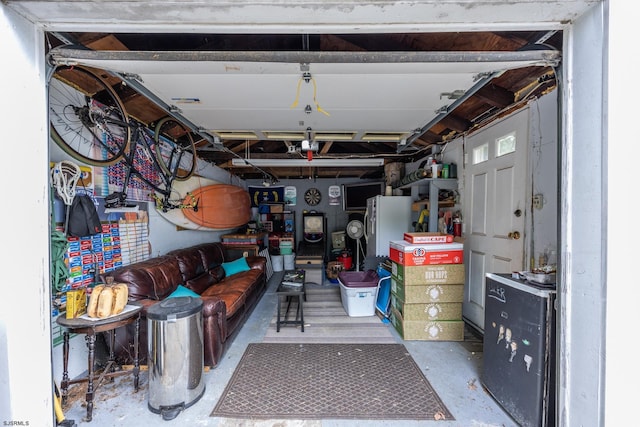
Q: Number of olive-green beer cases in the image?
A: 4